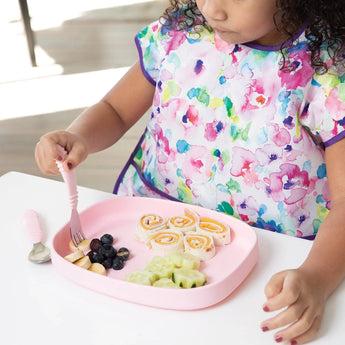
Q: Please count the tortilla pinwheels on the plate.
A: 5